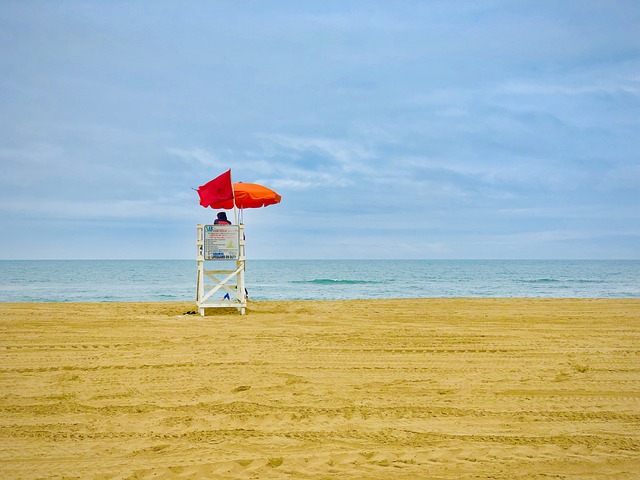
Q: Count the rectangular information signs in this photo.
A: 1